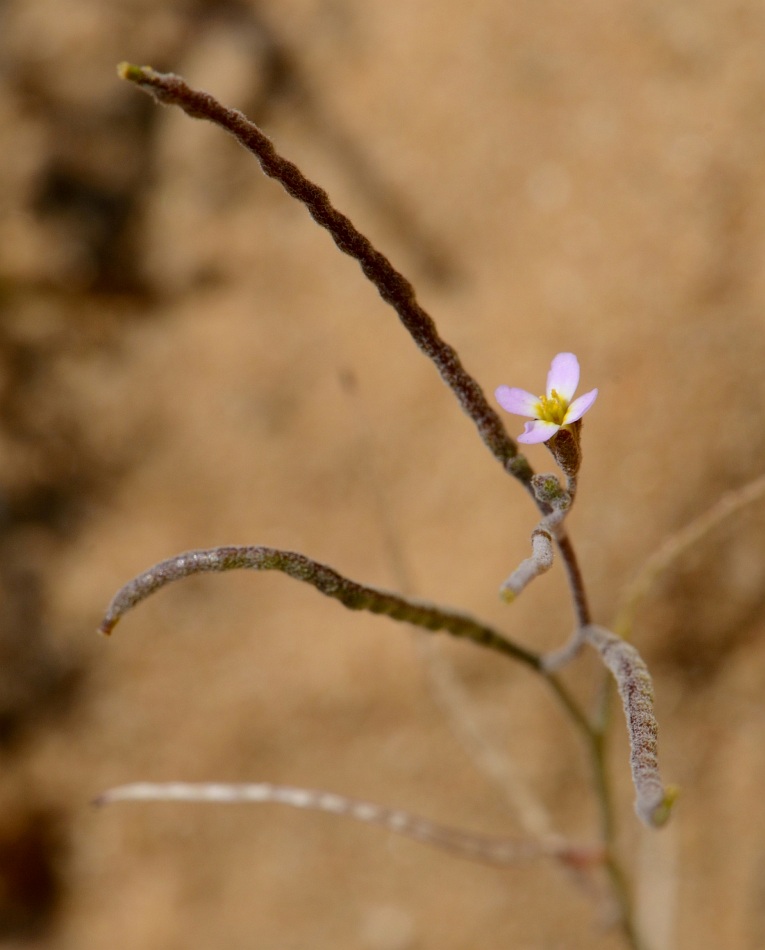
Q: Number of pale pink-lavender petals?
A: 4